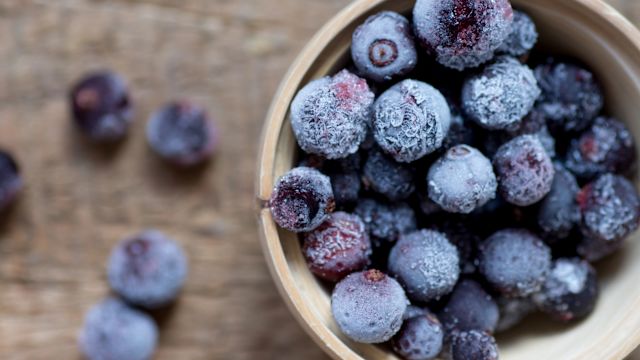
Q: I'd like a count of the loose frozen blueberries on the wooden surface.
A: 5